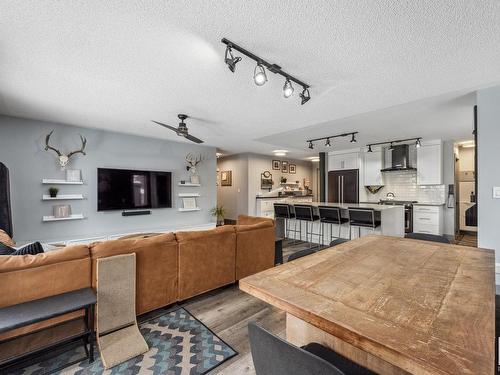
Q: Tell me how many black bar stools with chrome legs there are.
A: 4